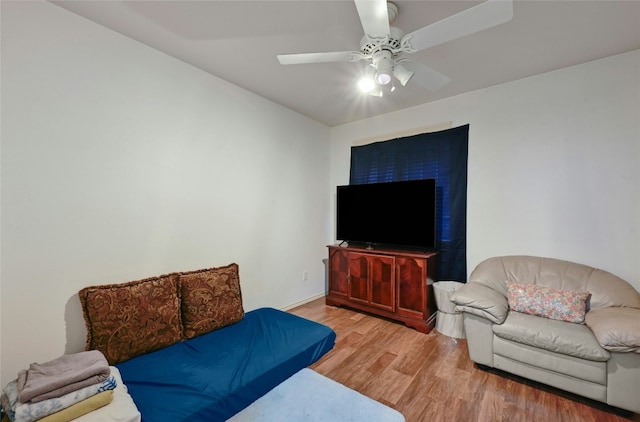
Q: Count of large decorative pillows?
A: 2